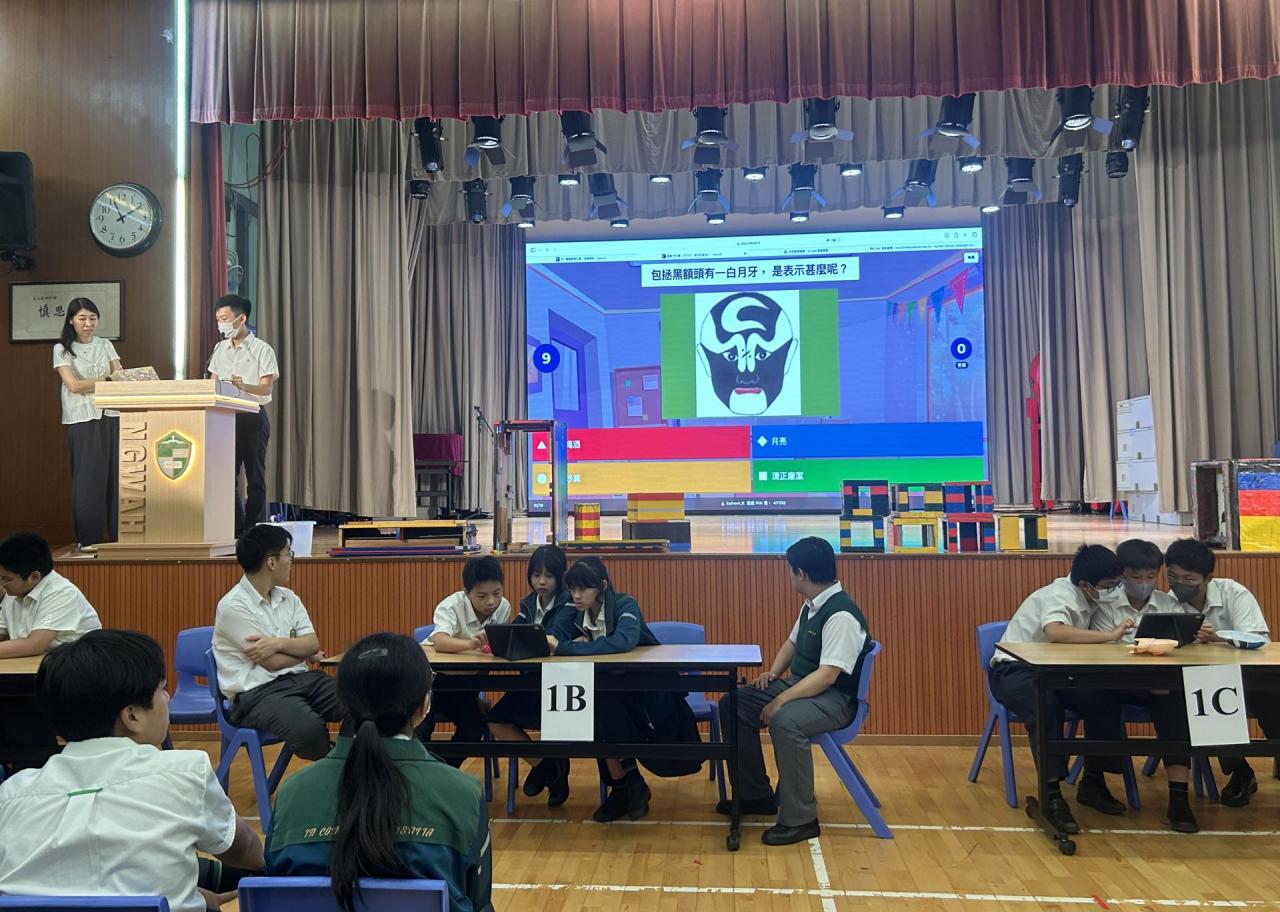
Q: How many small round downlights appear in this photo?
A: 11